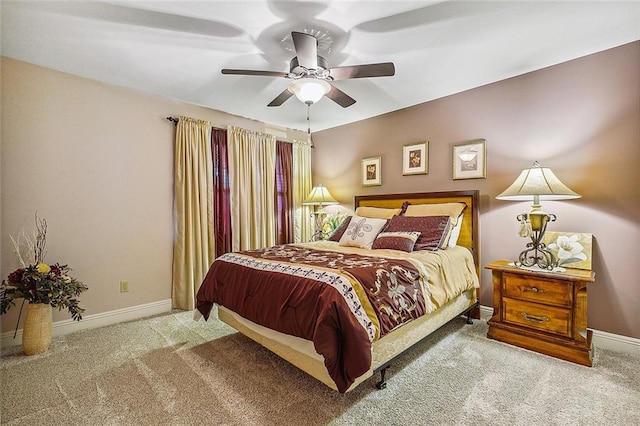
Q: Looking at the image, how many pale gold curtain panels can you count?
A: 3